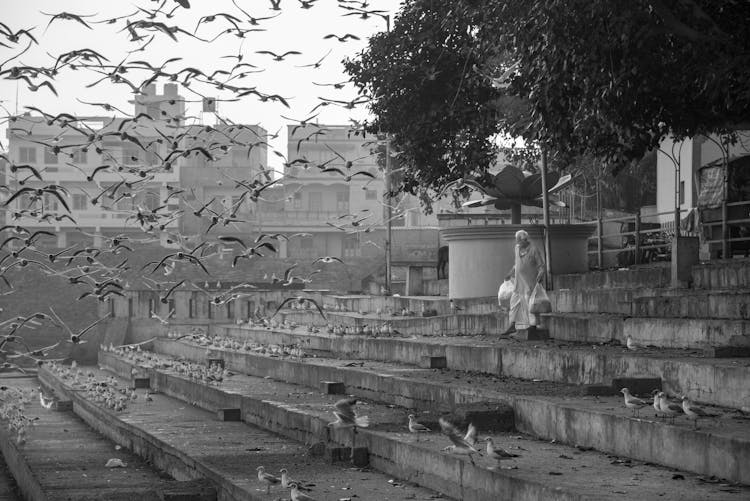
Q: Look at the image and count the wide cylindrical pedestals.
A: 1